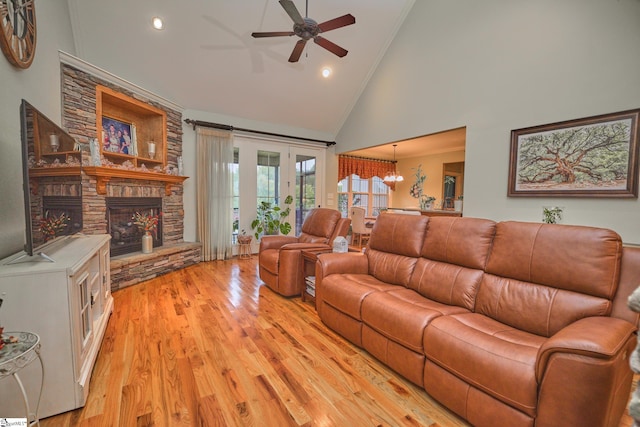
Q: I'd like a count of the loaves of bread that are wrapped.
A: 0